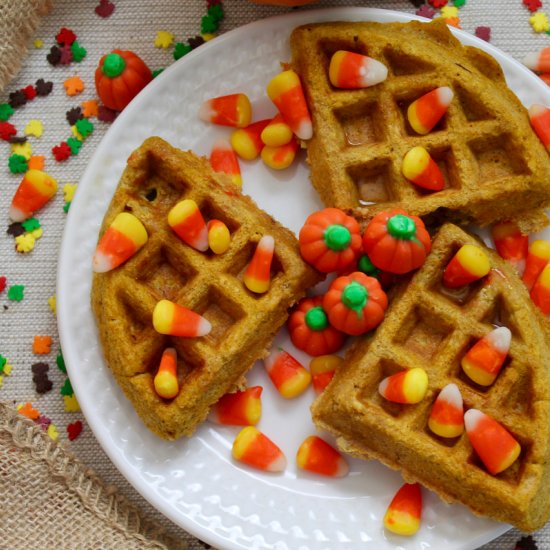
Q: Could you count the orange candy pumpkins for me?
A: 6